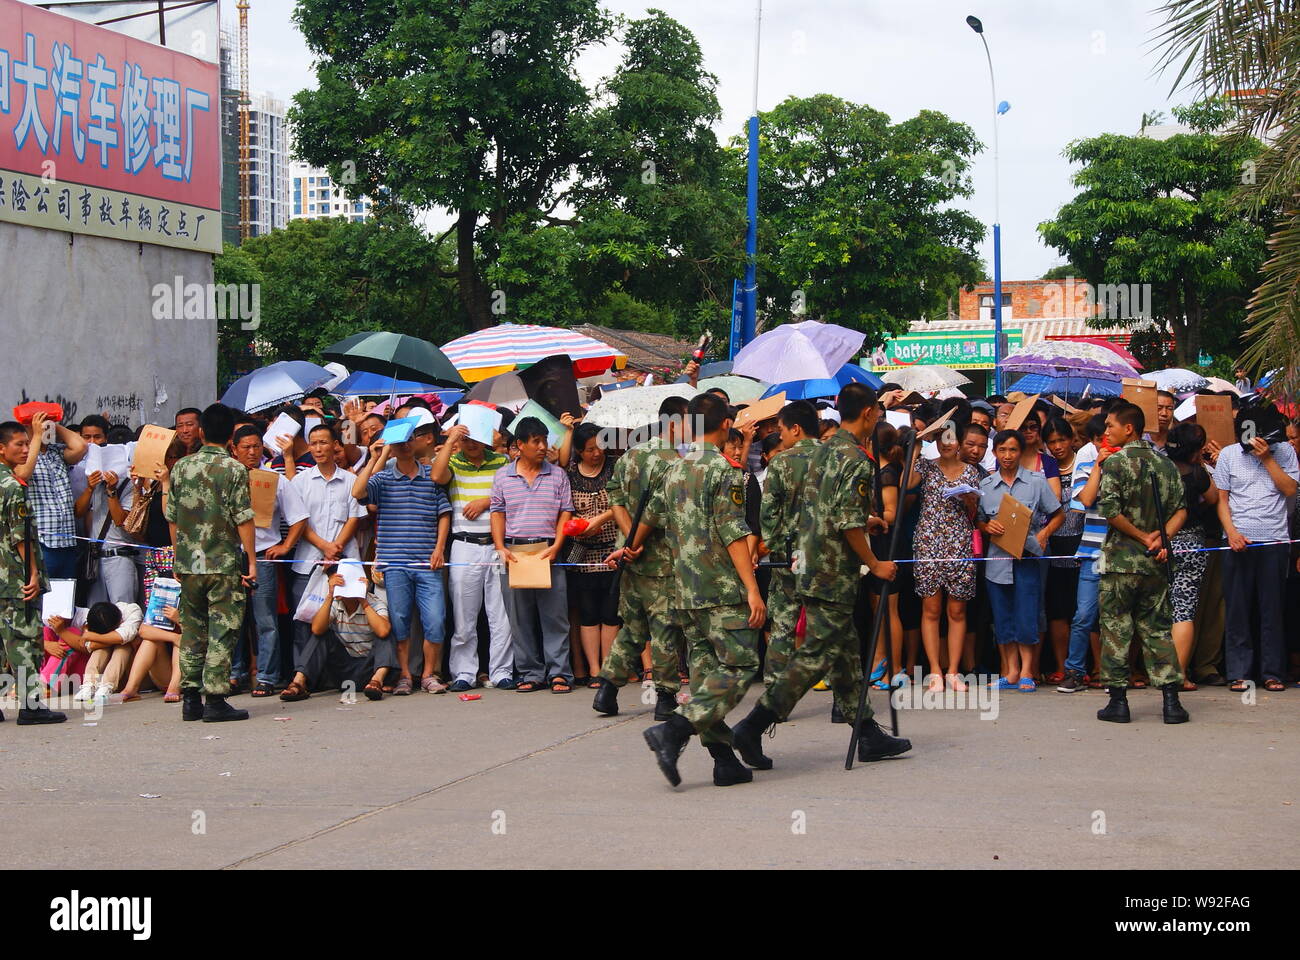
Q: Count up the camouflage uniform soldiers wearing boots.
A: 7